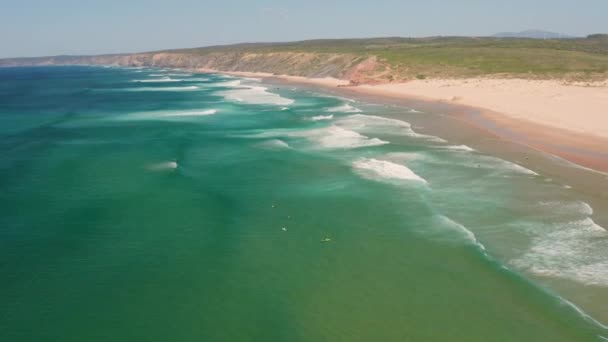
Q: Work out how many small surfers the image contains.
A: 4